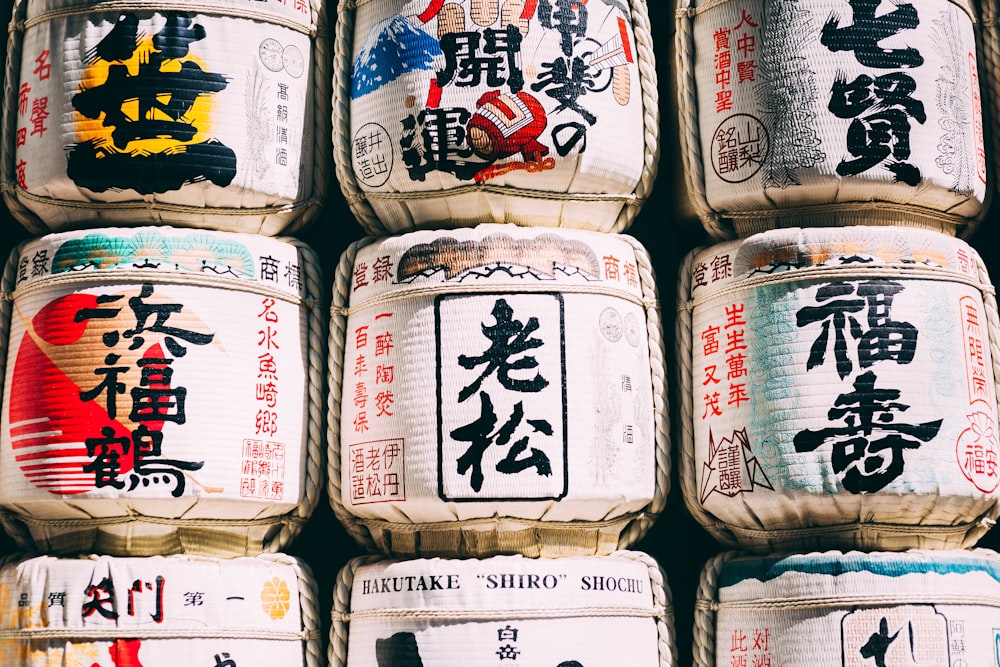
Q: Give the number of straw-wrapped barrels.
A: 9